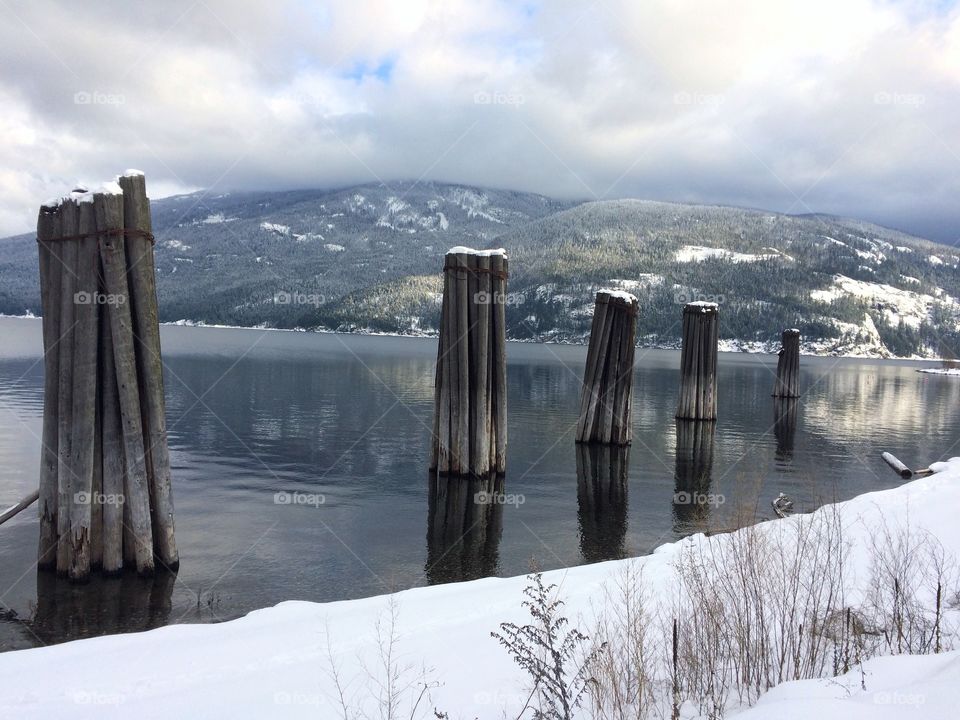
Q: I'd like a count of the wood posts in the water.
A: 5